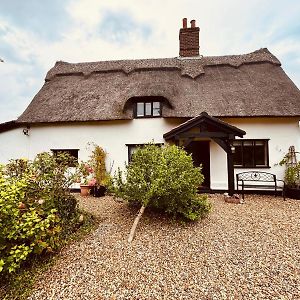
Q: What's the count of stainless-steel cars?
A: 0